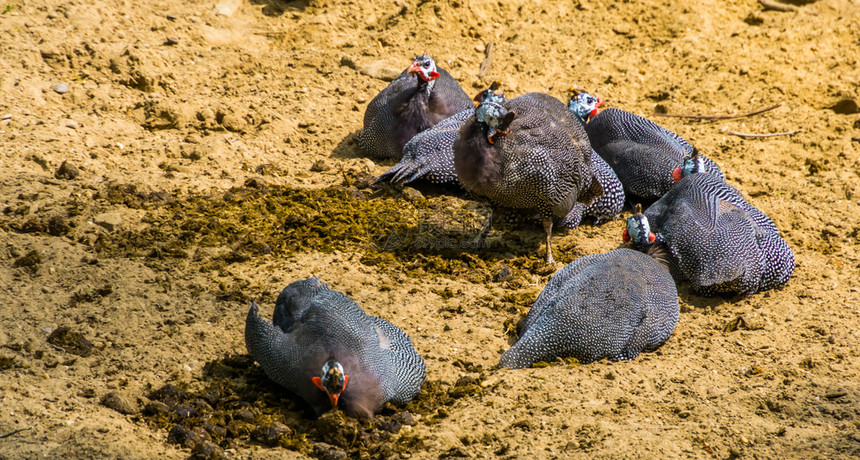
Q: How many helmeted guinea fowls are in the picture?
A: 7